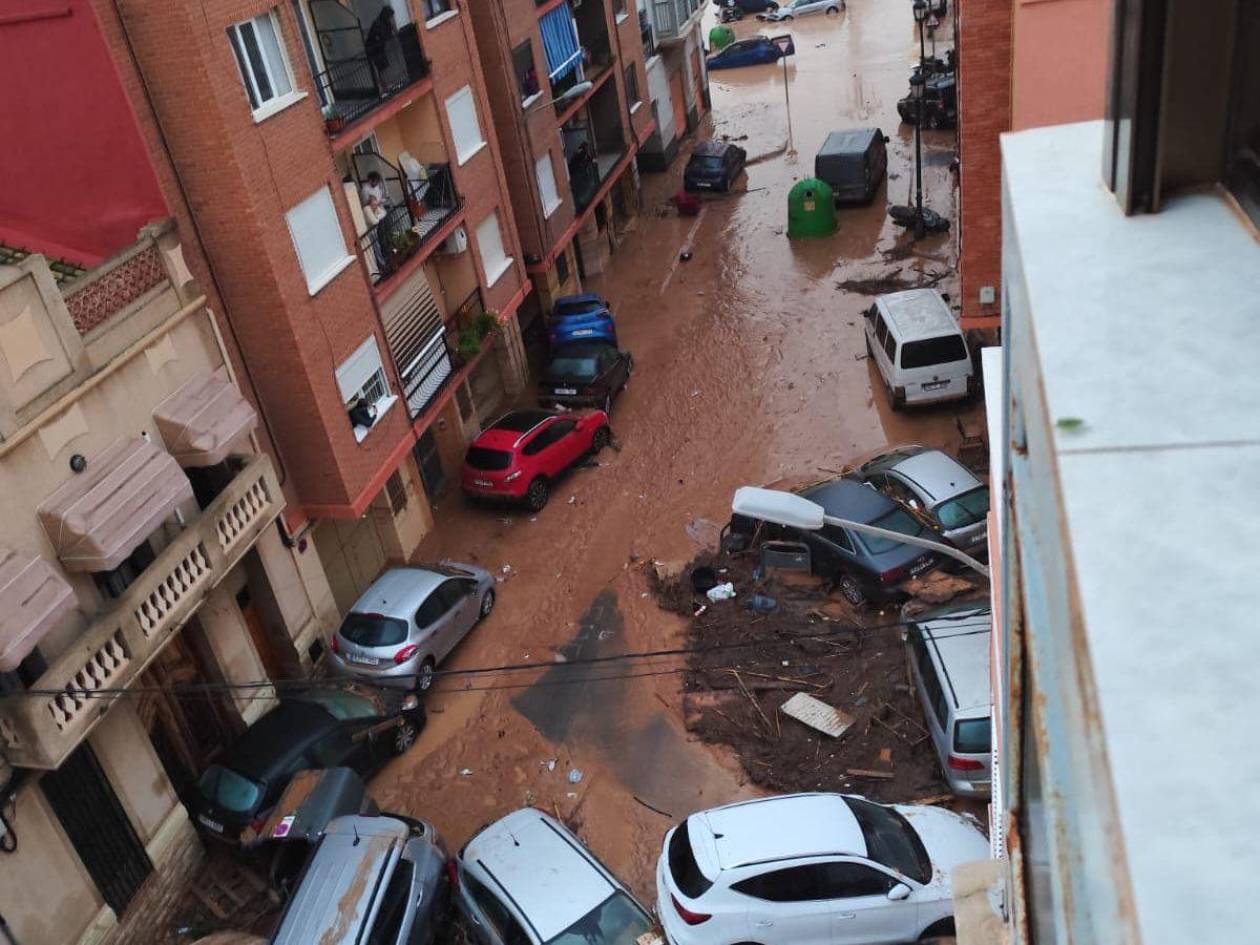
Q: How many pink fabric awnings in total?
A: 3